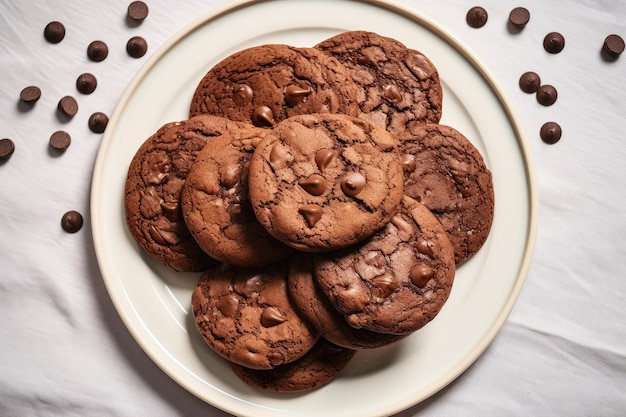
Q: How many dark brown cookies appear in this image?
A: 10